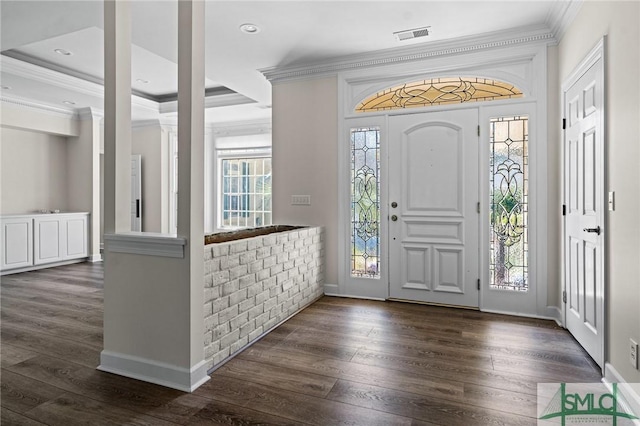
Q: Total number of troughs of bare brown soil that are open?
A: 1